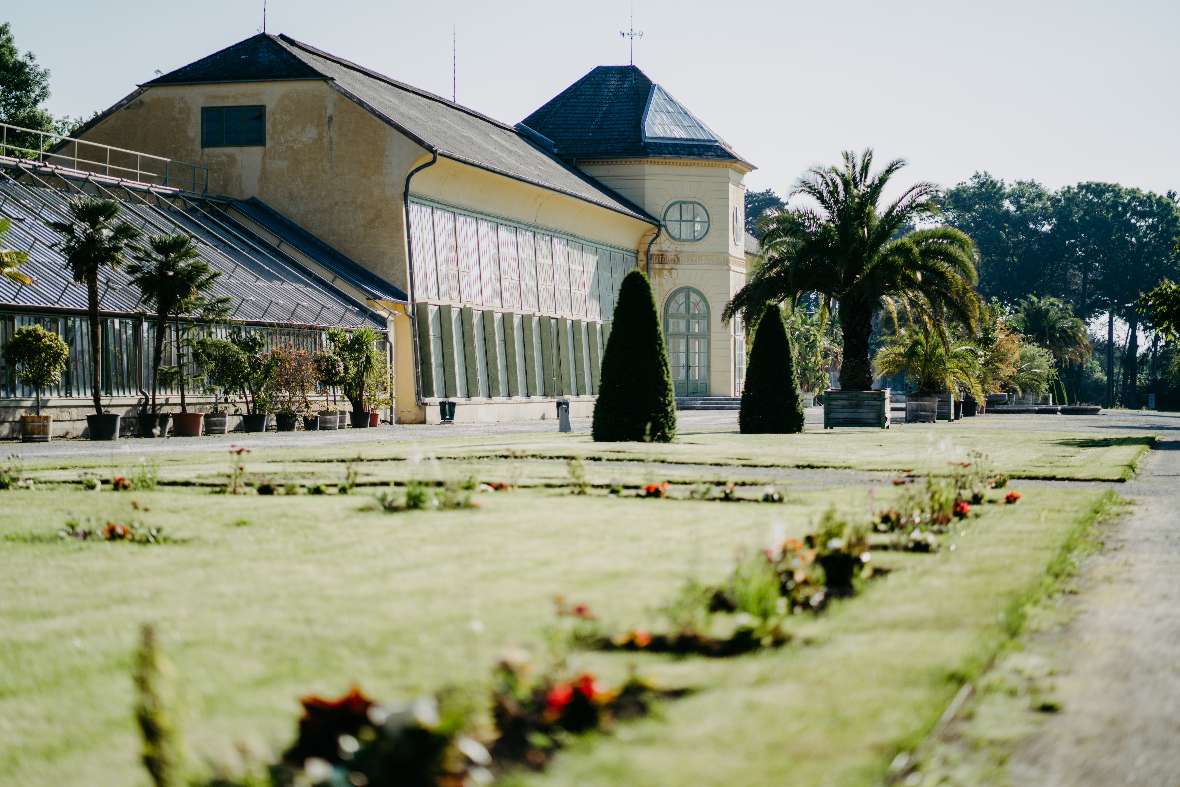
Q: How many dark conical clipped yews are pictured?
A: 2